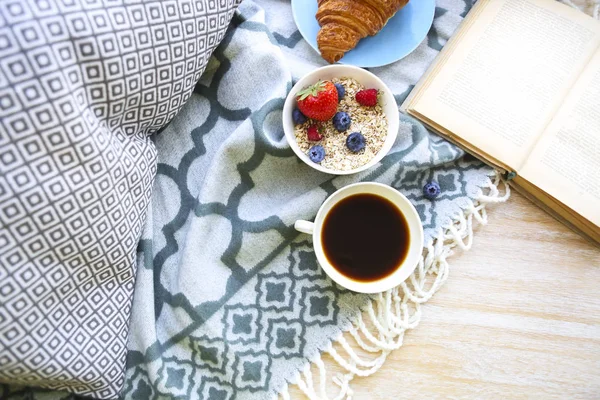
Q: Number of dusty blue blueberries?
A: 6